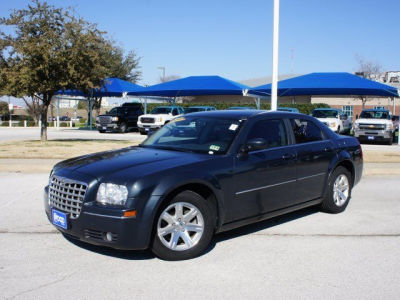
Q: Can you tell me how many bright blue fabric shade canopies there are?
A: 3